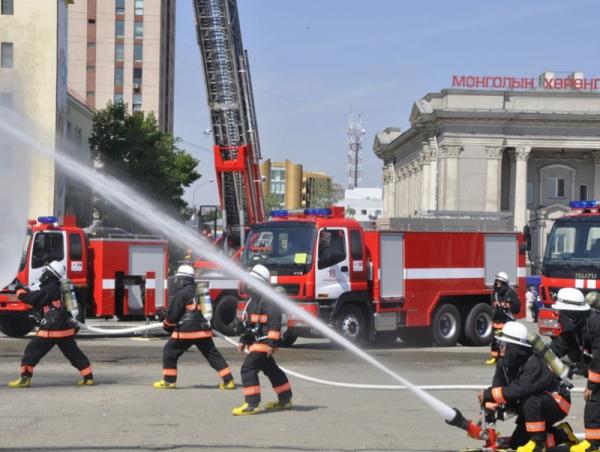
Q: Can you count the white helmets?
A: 6